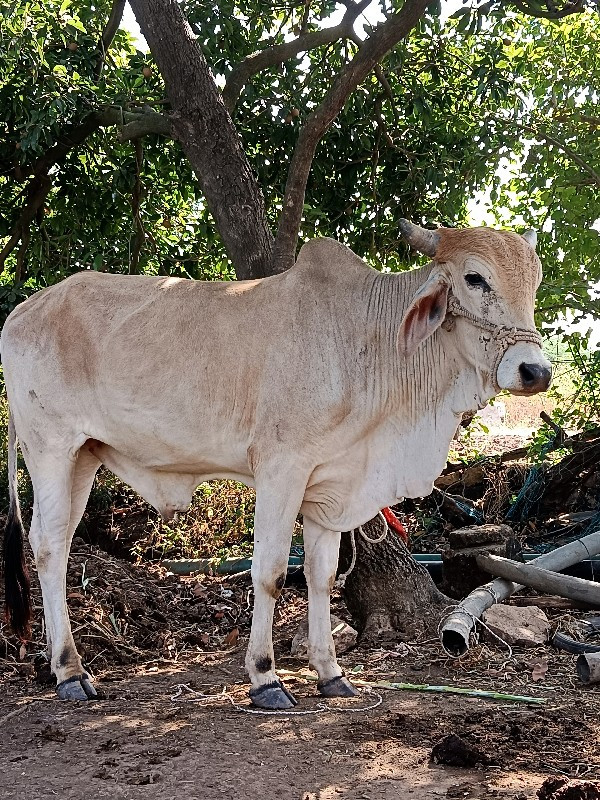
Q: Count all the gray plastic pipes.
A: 3